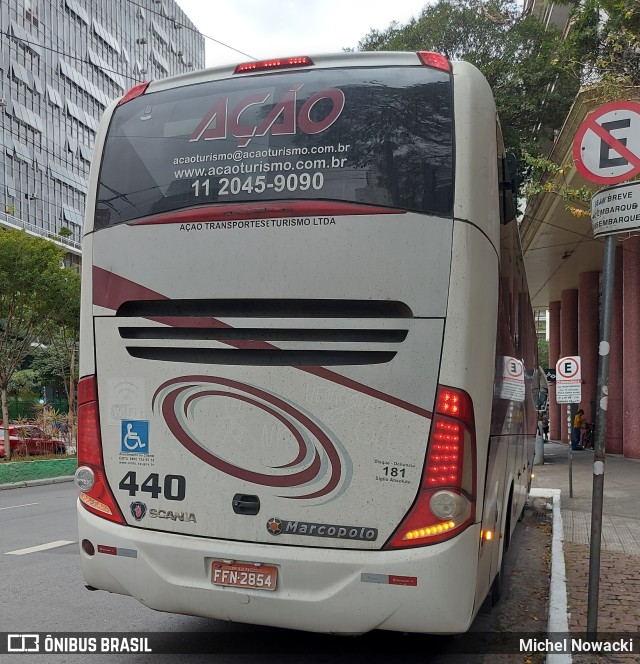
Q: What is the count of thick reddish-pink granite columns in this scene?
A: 5